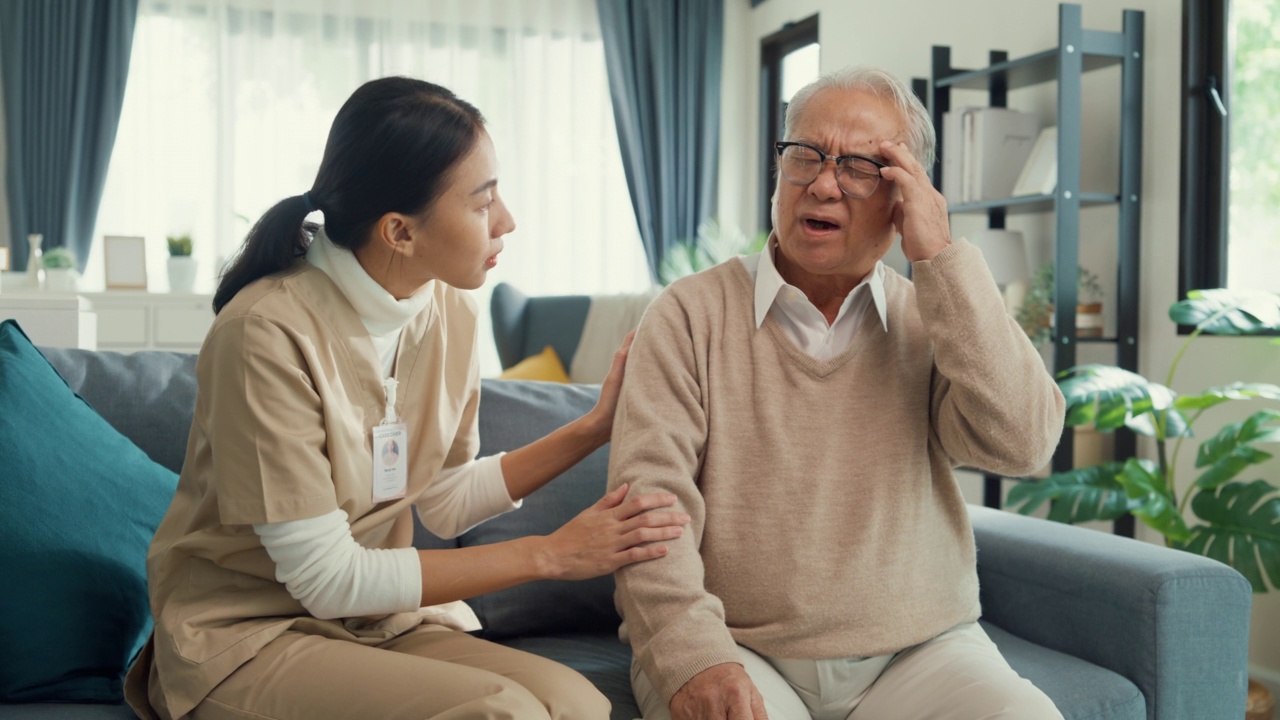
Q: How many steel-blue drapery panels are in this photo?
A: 2